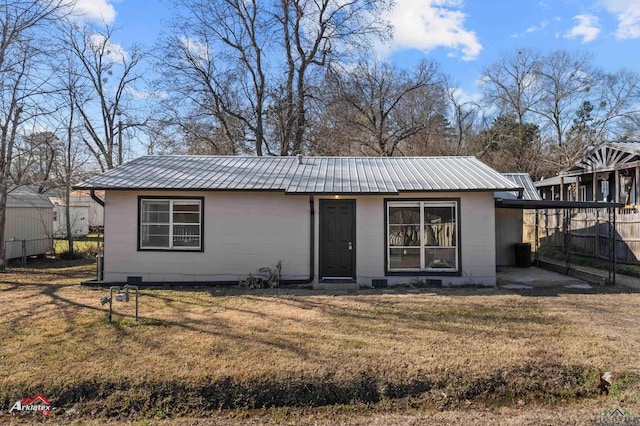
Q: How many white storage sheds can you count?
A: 2